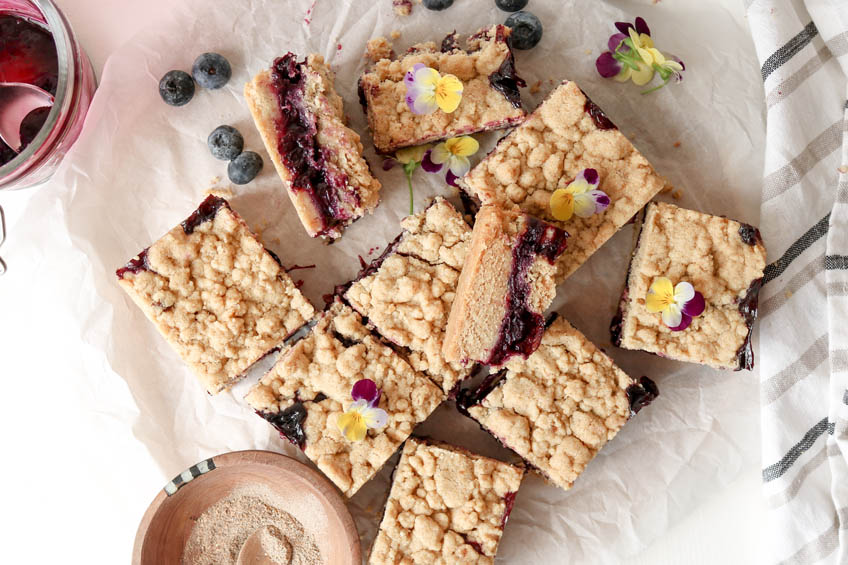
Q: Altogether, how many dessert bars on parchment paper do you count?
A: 10